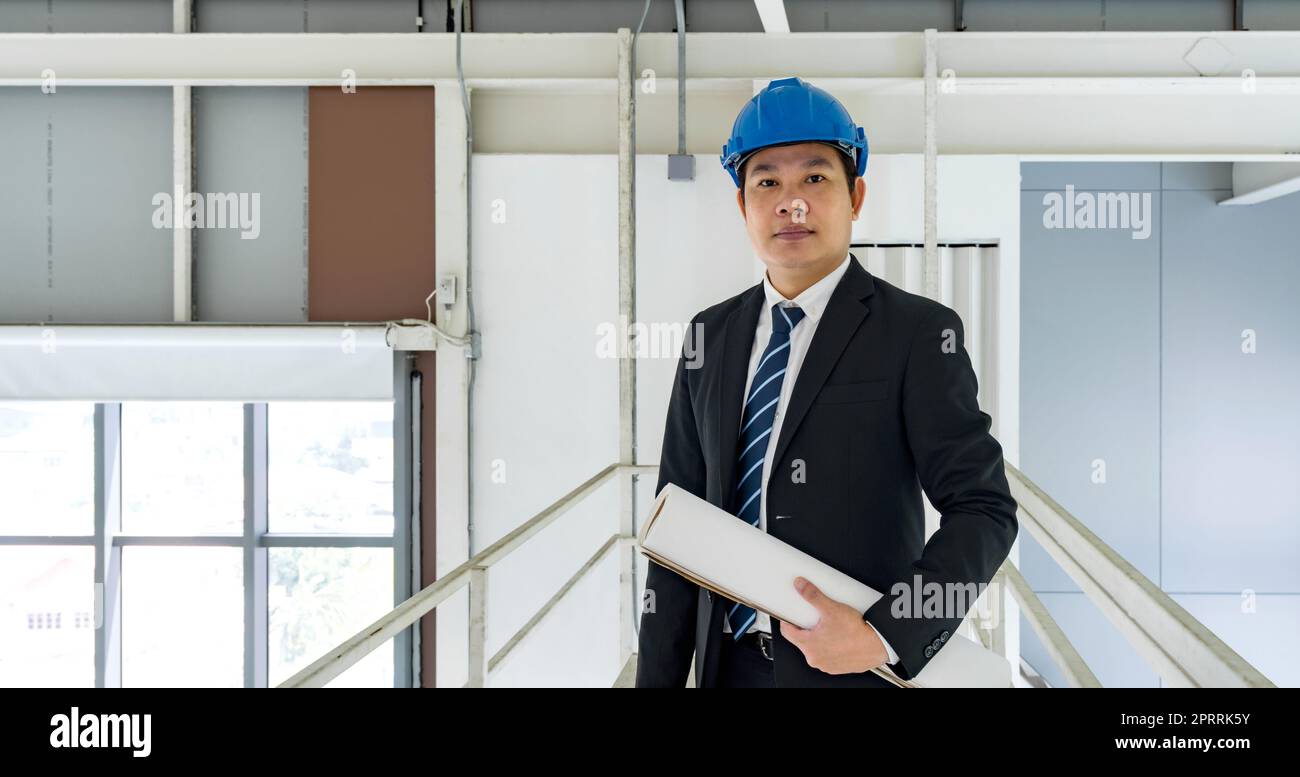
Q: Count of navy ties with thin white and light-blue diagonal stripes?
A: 1